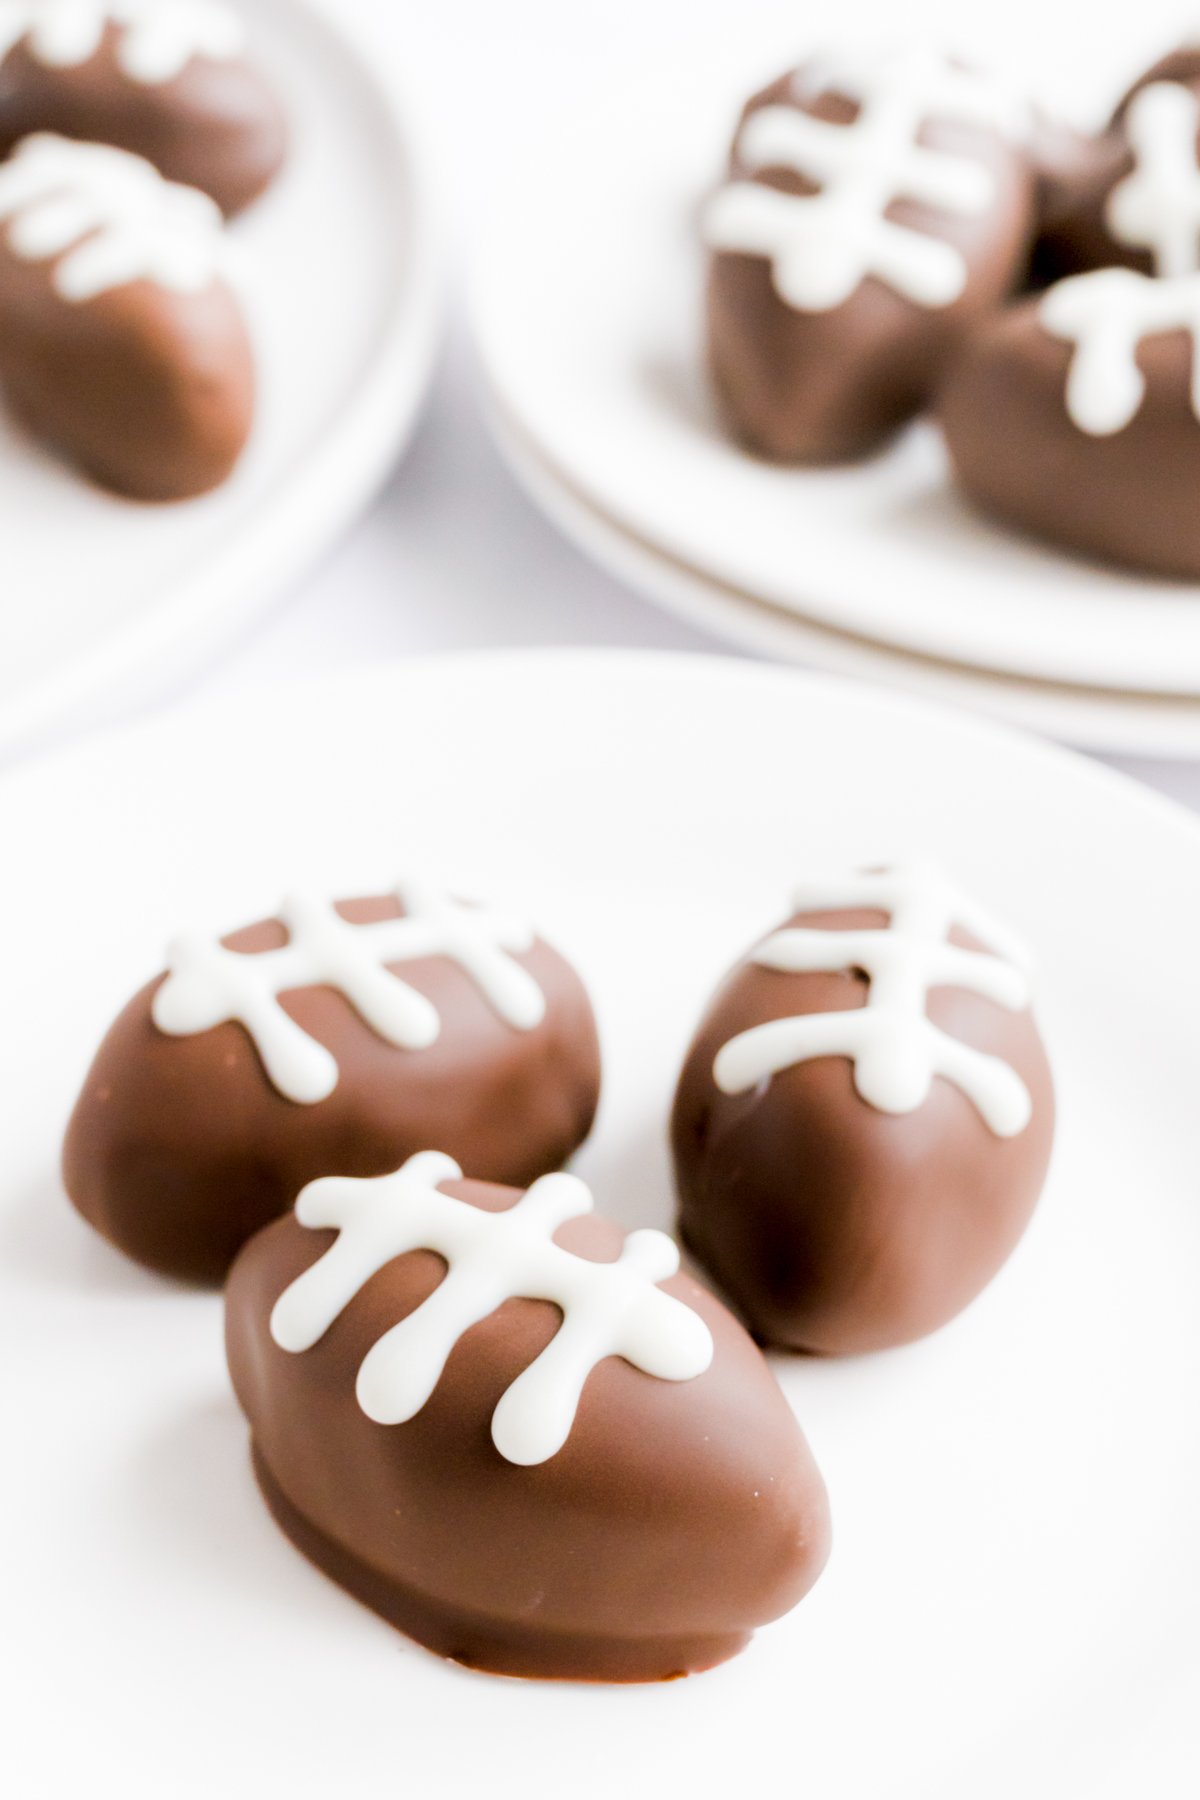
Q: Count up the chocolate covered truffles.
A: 8